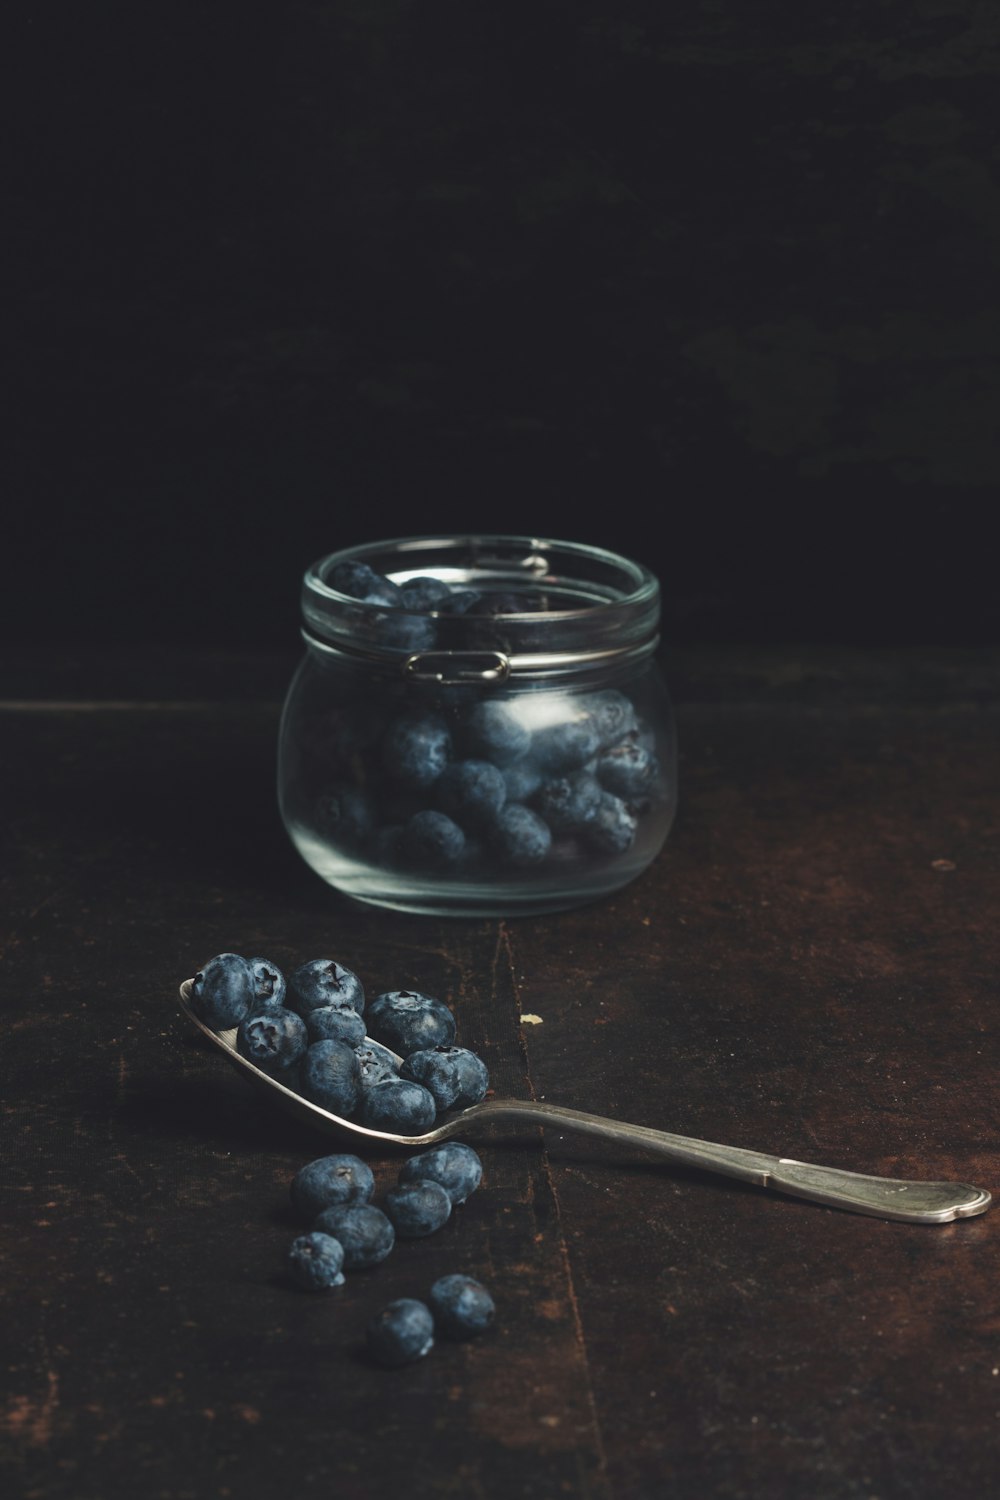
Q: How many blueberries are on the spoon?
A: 10